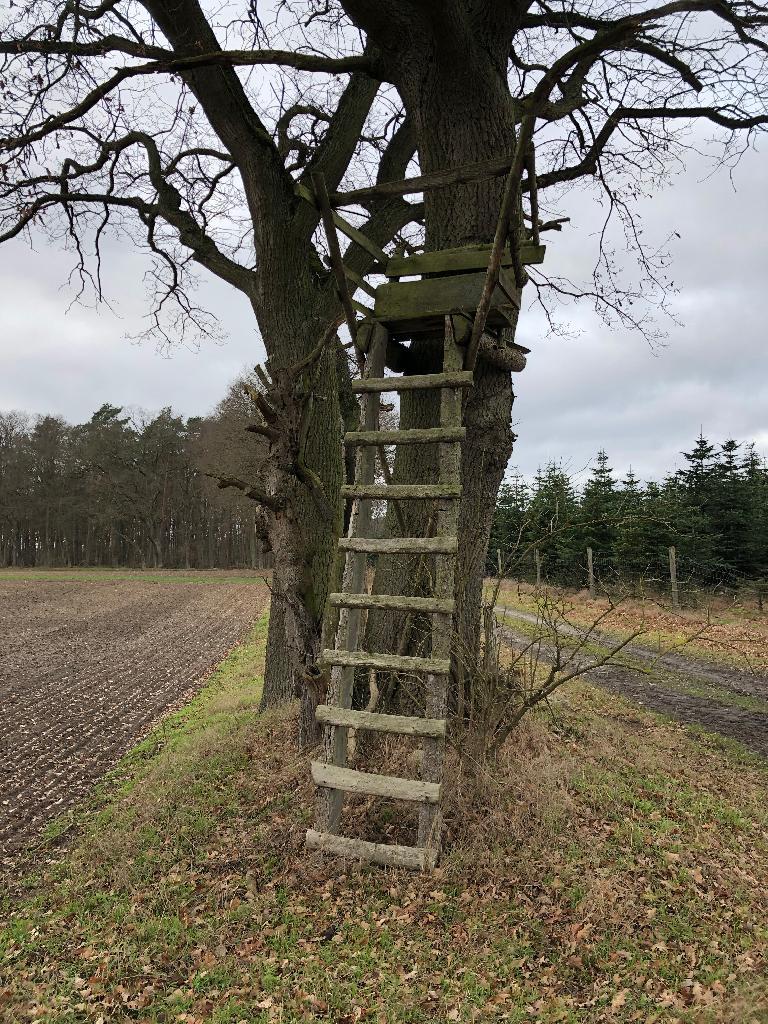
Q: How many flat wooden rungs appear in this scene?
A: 9